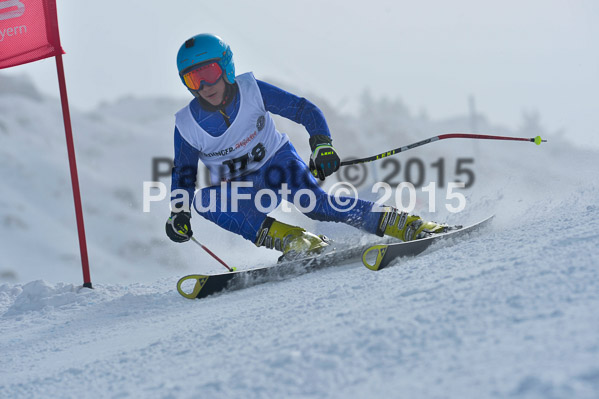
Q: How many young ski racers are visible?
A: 1